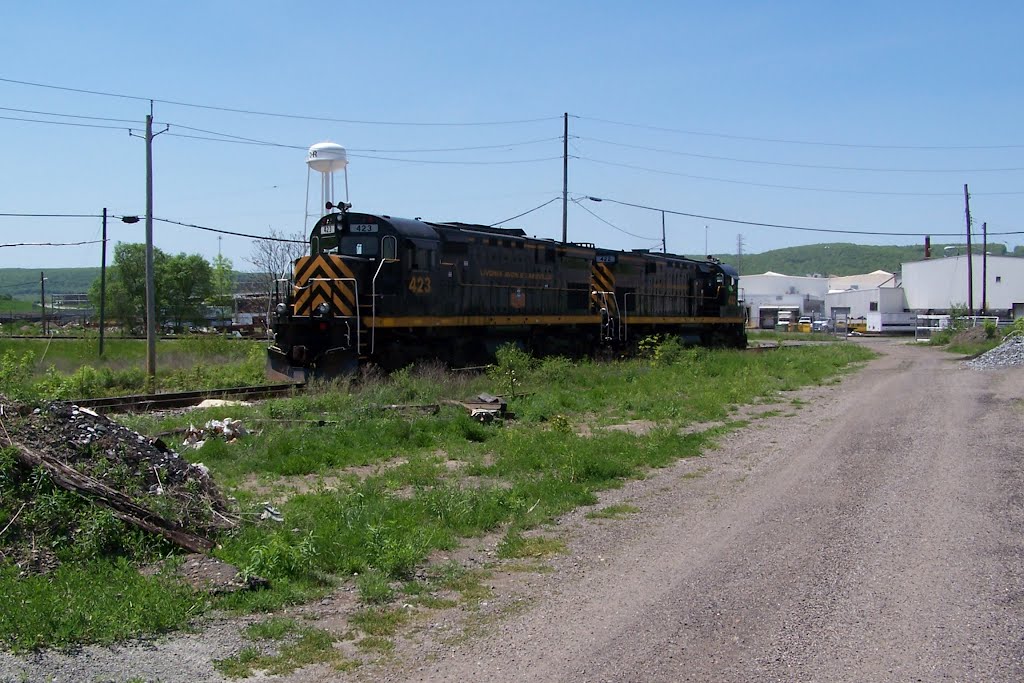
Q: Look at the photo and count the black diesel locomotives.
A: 2